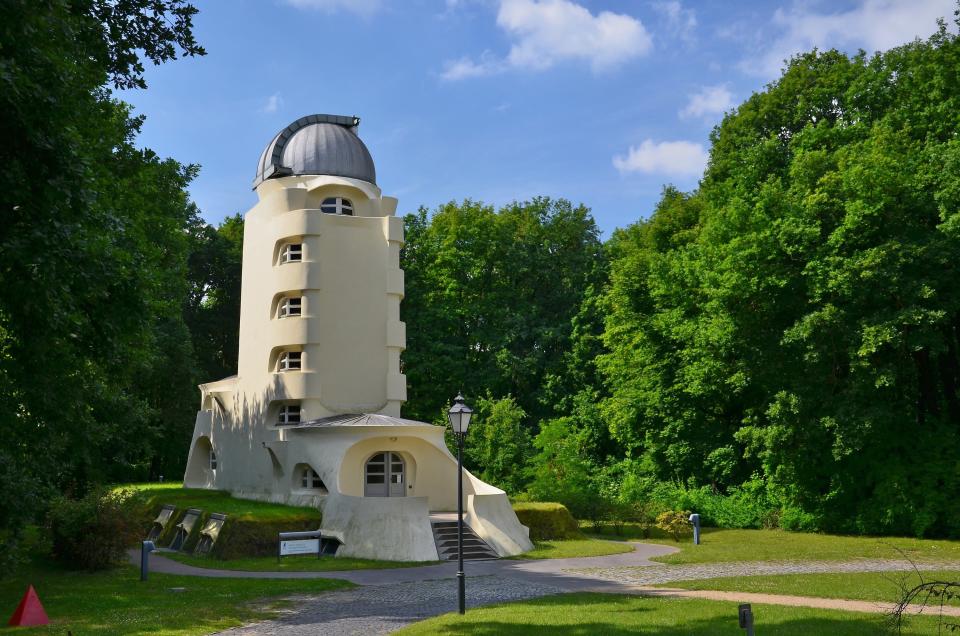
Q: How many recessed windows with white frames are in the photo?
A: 7